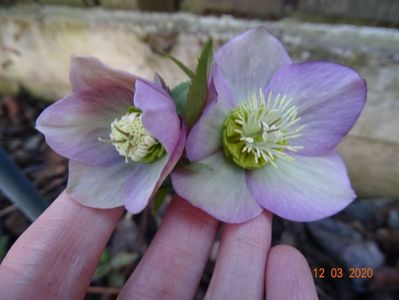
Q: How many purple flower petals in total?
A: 10